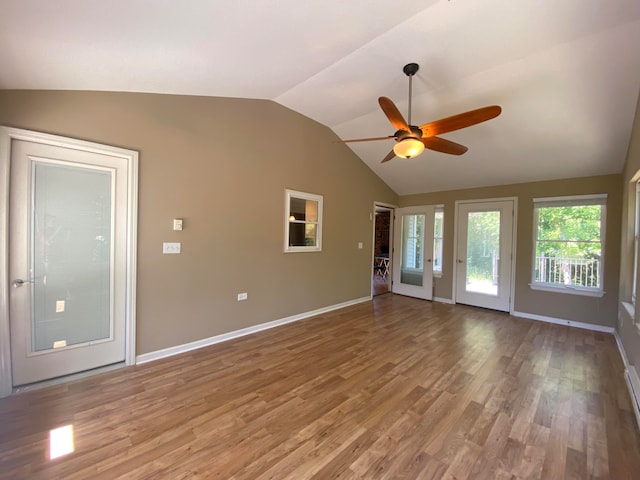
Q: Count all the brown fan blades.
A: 5